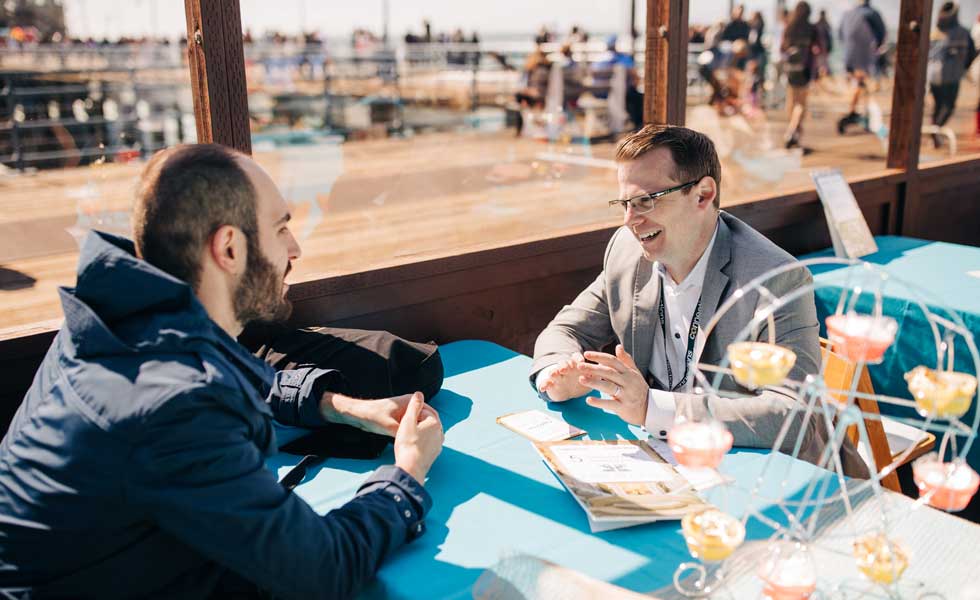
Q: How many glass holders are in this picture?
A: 8